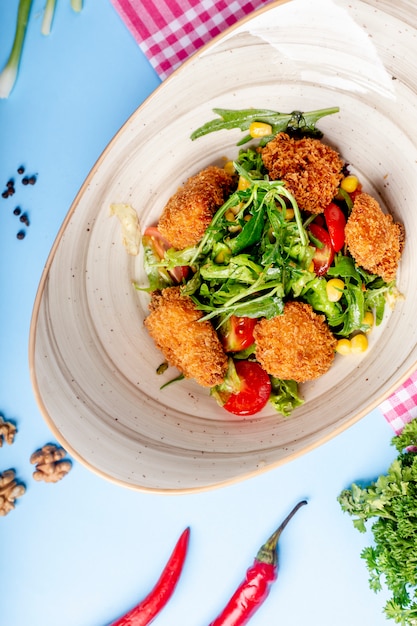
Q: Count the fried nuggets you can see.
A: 5